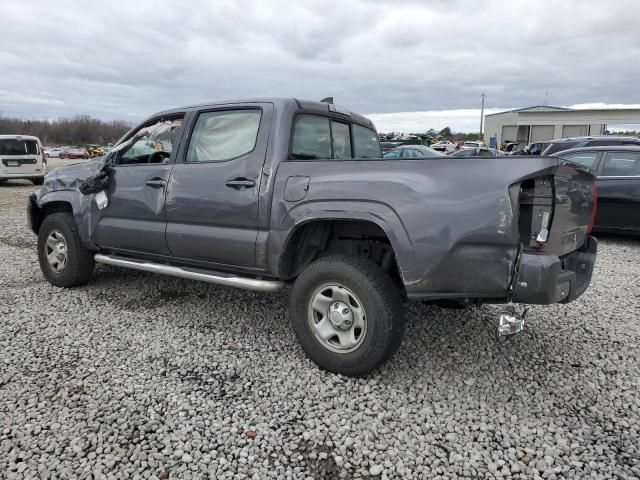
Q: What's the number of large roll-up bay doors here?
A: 3